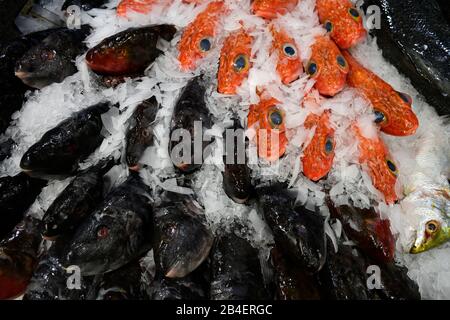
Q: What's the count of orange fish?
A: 11